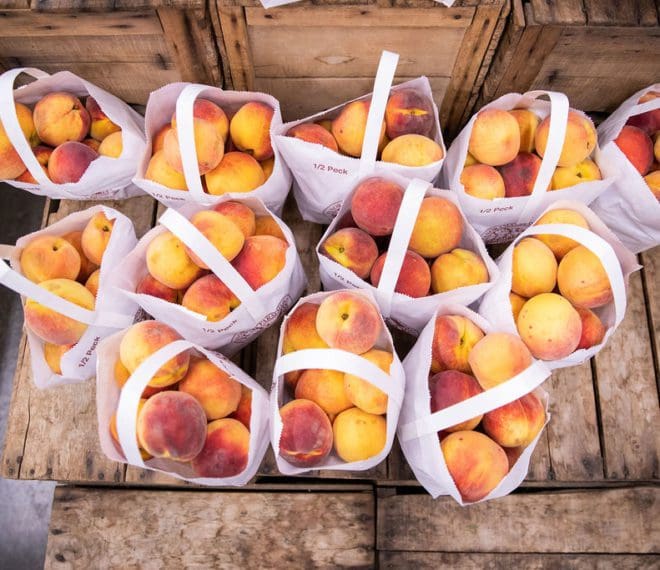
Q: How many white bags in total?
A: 12